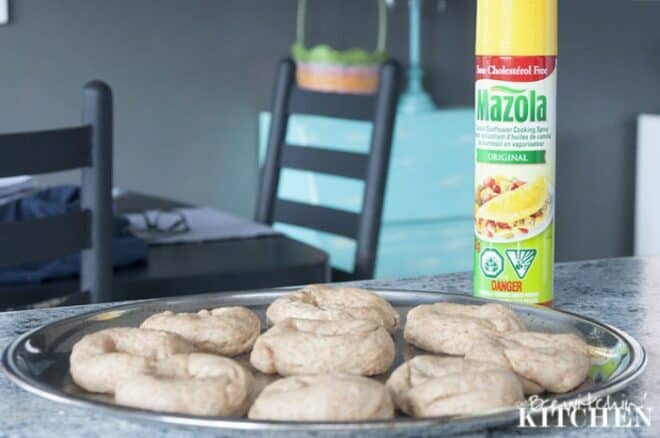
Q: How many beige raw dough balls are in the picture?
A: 9